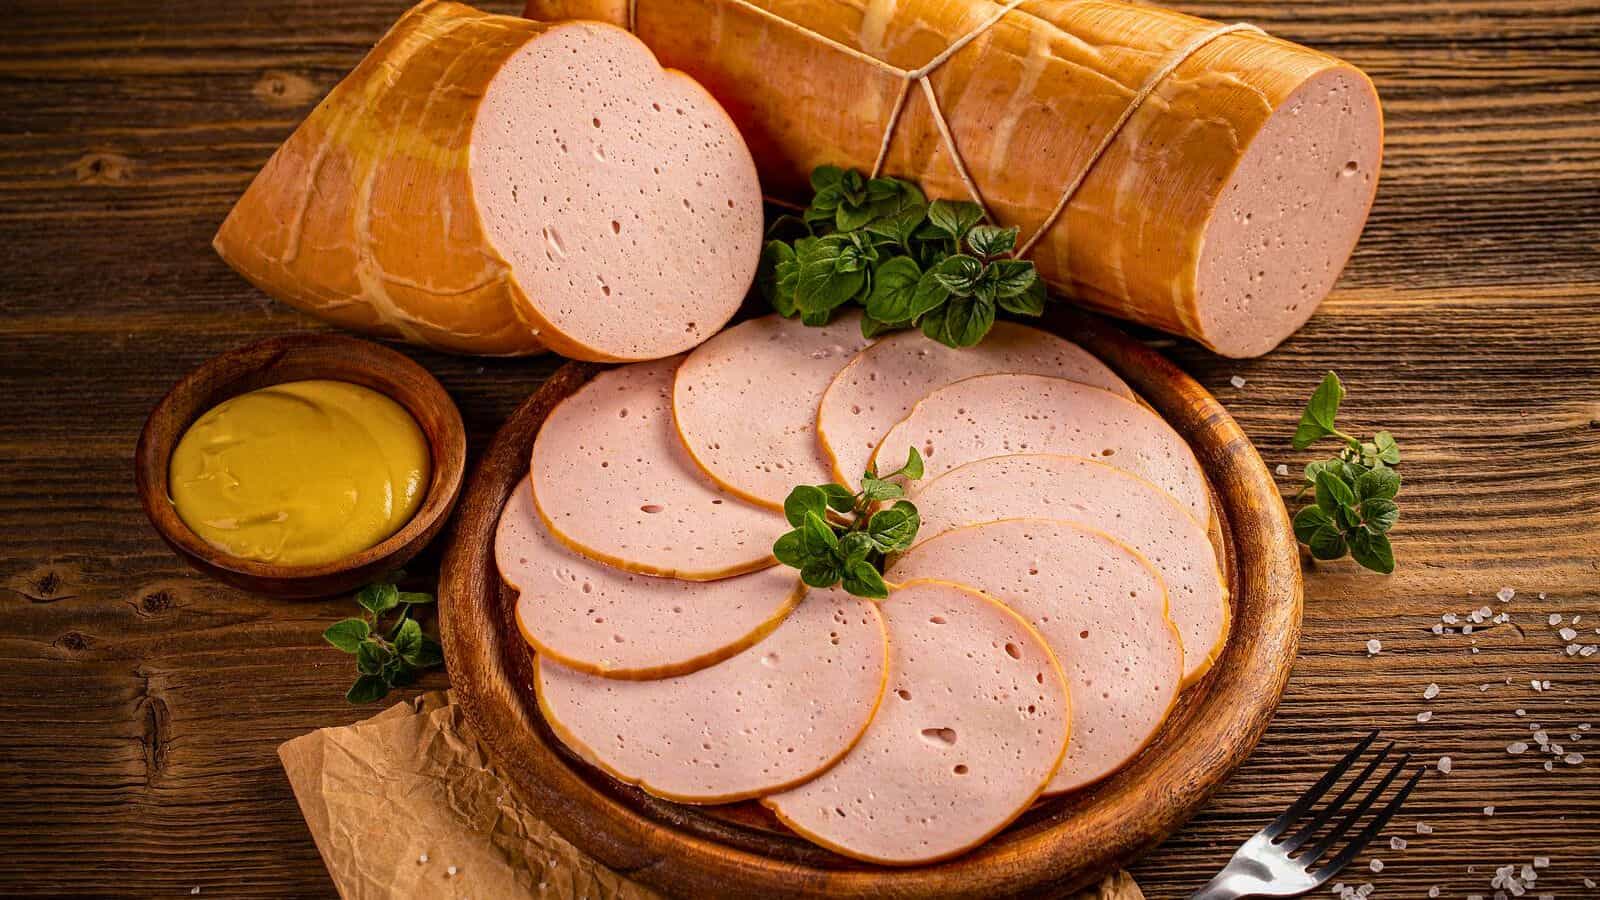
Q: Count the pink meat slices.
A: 9